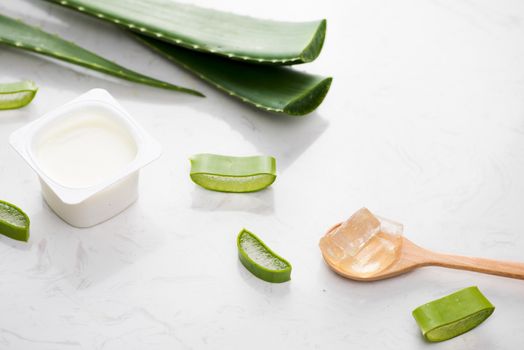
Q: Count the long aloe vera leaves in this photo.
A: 3